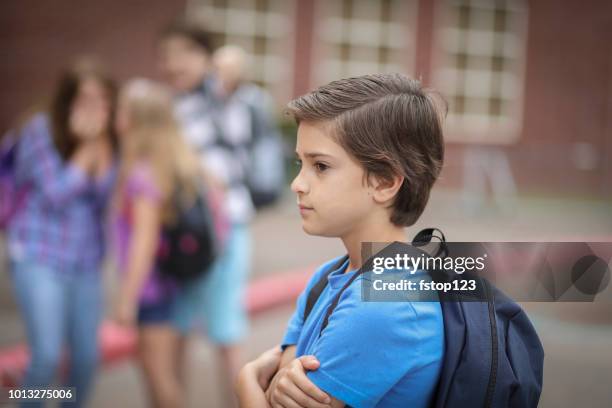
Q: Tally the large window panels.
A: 3